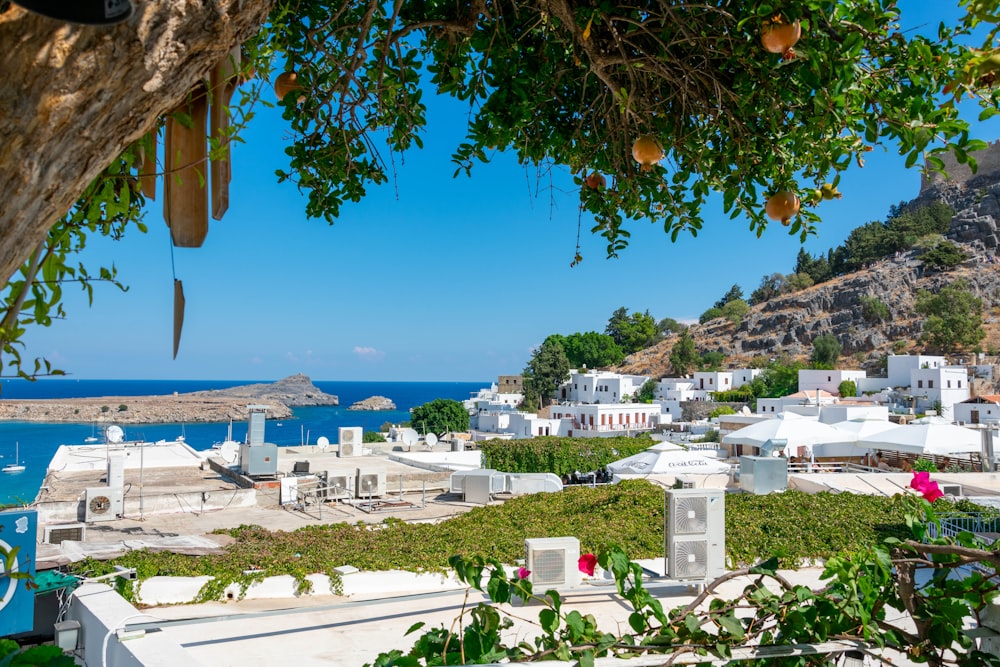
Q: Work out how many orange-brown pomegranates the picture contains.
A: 5